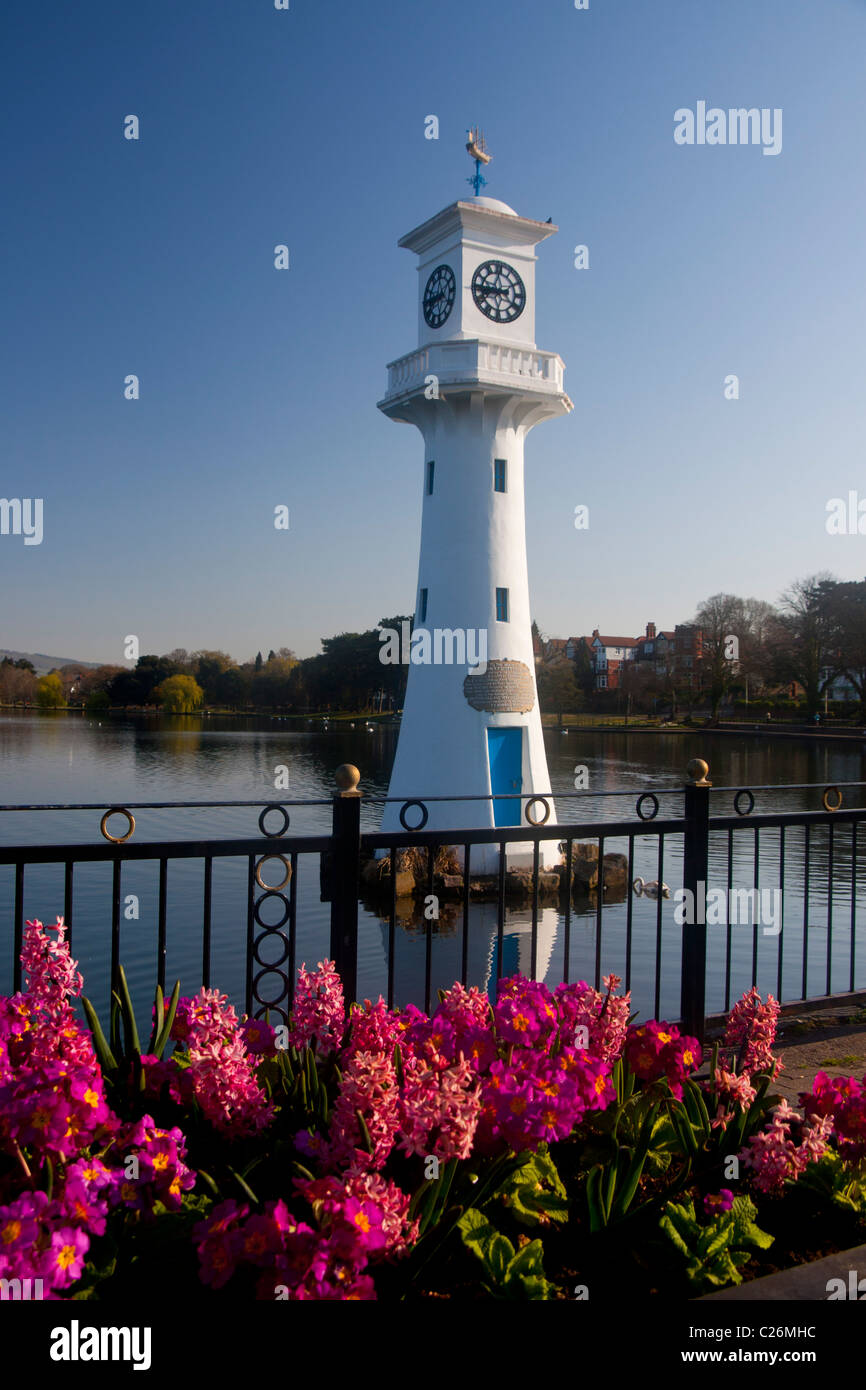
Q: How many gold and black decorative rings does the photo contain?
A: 12